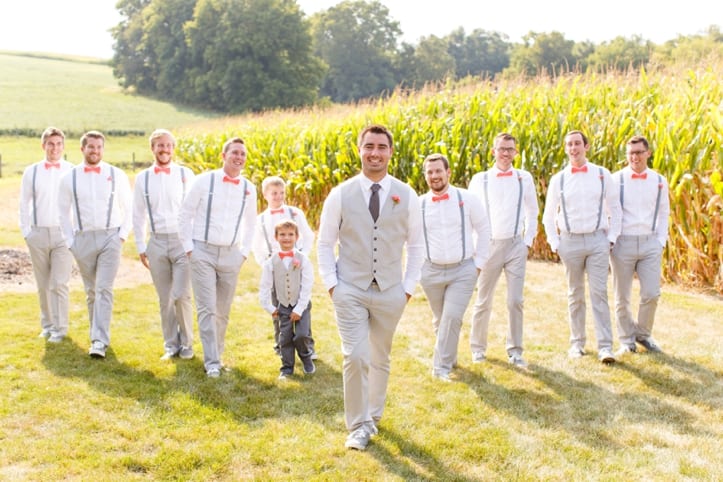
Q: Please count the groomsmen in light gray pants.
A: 8